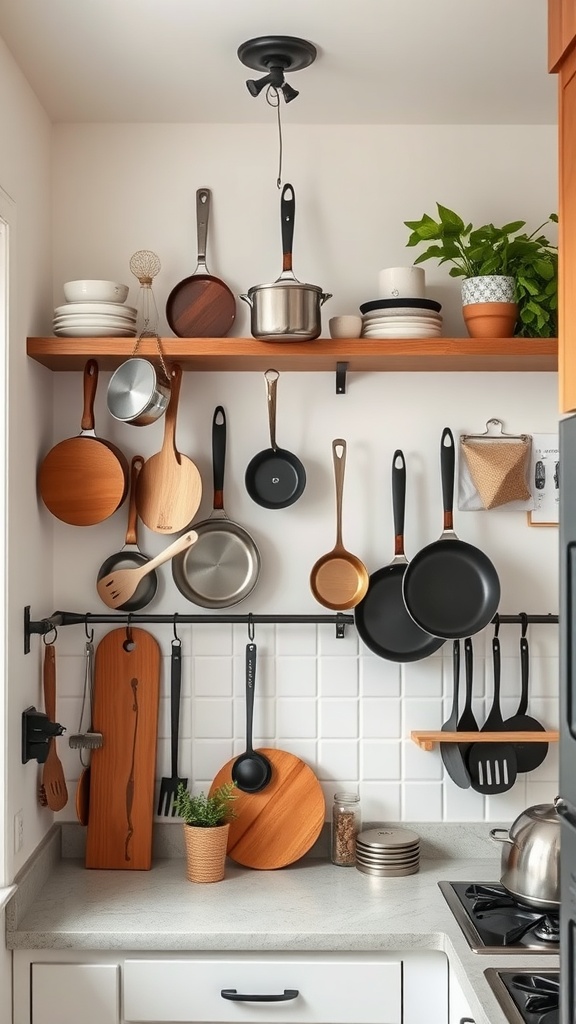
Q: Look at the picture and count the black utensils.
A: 6